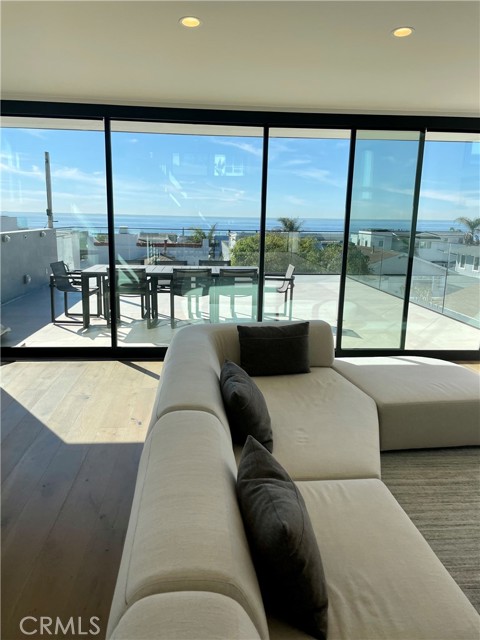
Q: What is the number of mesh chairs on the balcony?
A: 8